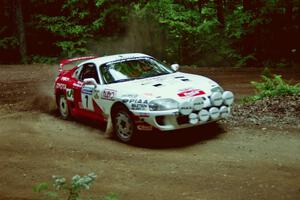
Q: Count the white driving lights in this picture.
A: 8